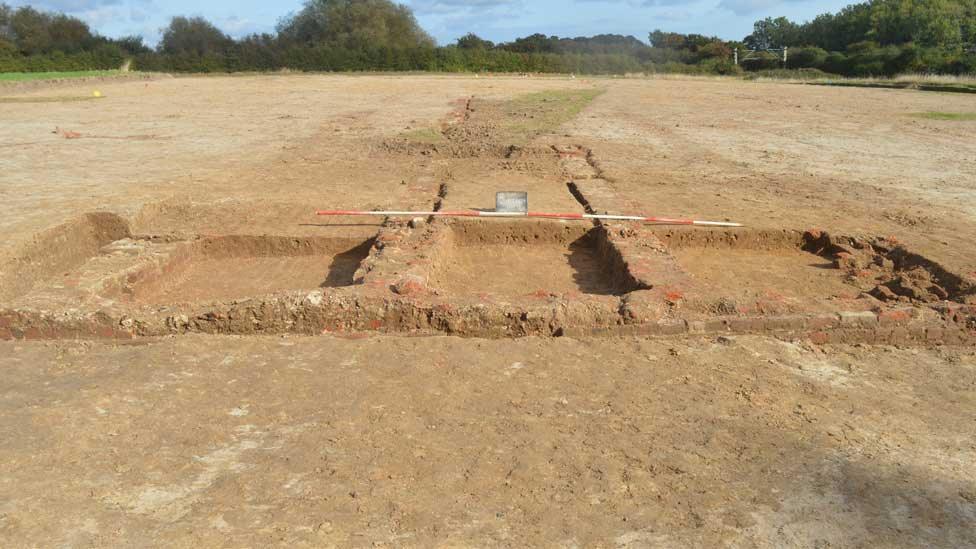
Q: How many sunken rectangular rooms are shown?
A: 3